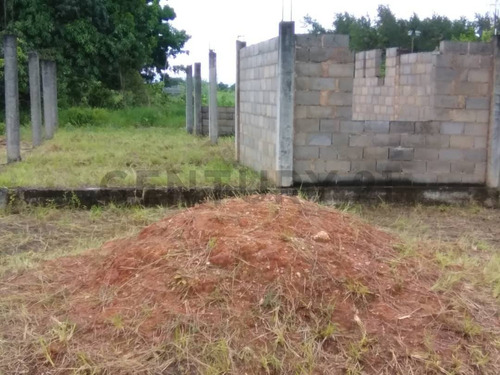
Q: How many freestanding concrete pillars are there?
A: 7